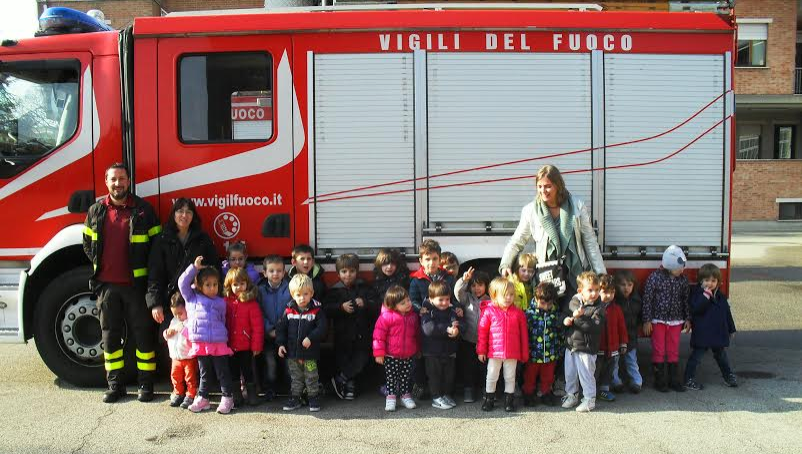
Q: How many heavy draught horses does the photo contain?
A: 0